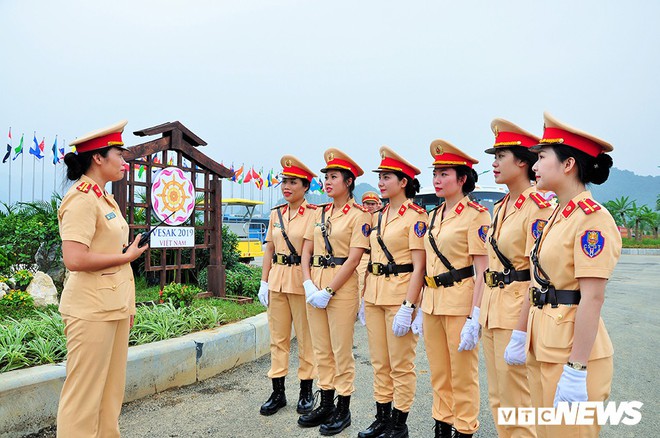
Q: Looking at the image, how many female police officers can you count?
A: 7